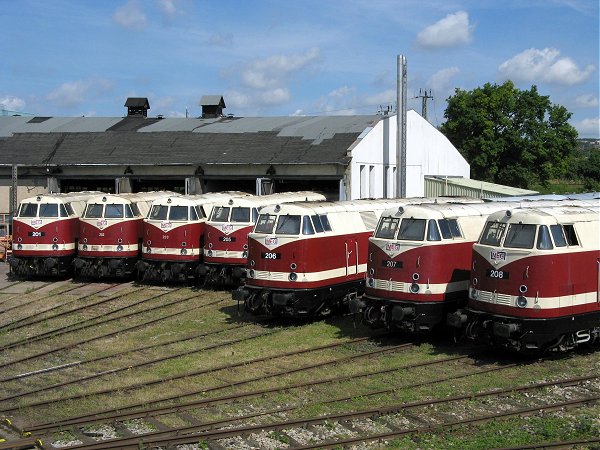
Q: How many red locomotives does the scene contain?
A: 7